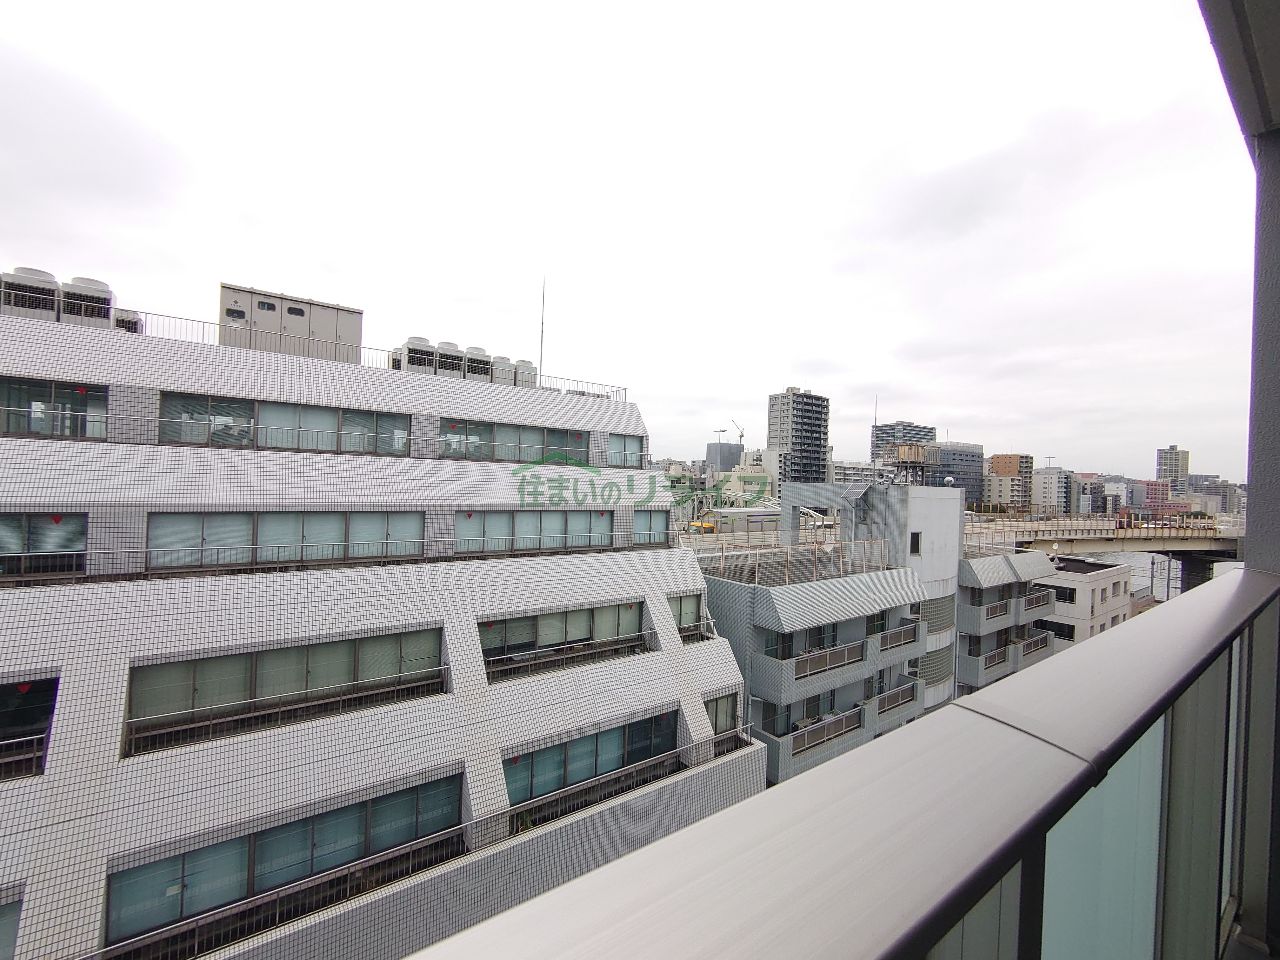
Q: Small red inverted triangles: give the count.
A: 11